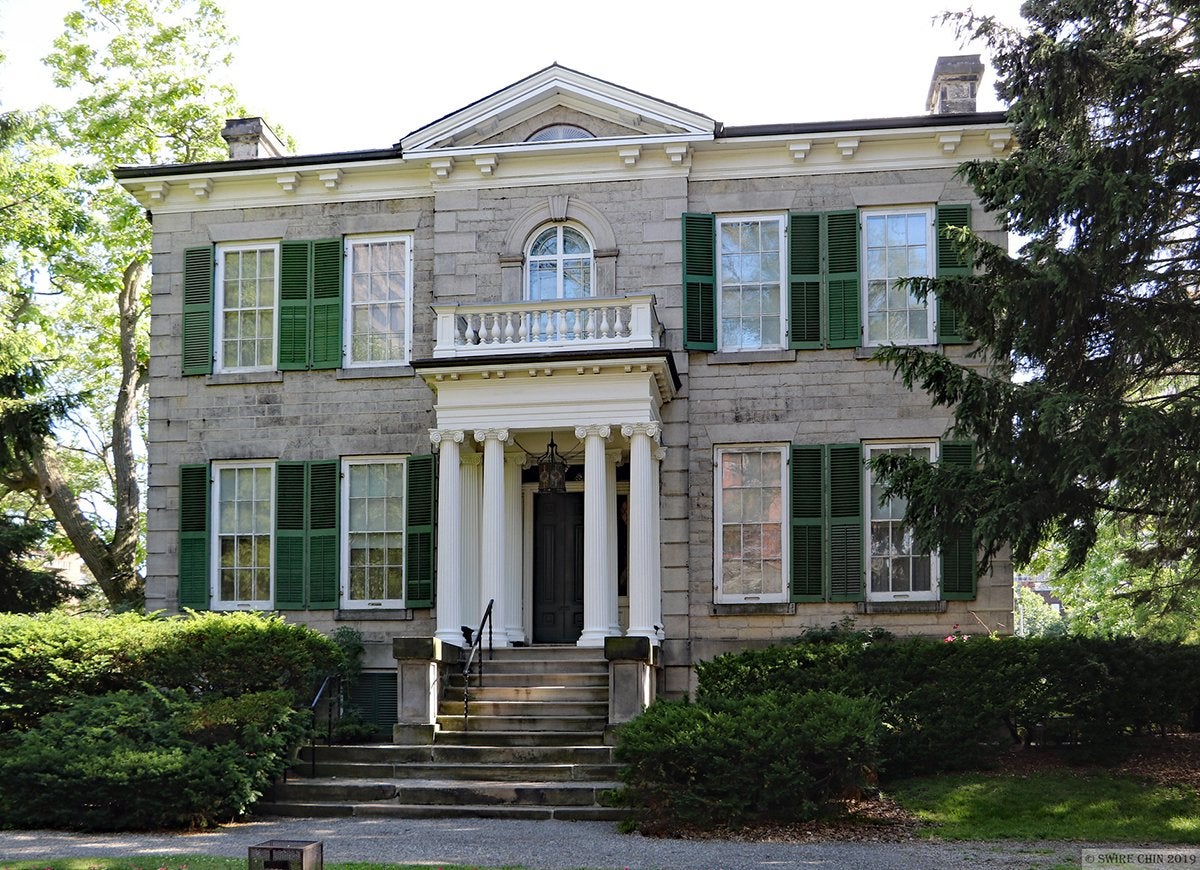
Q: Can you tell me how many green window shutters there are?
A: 14